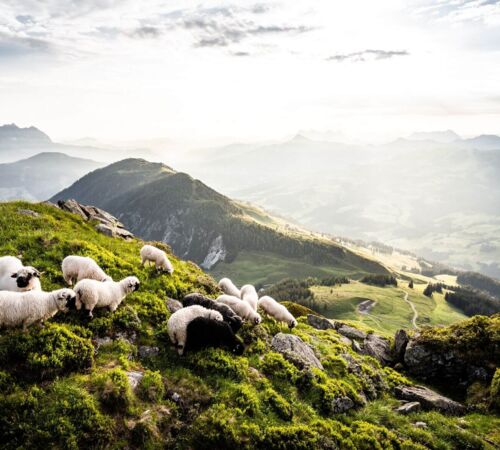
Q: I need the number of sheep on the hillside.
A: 12